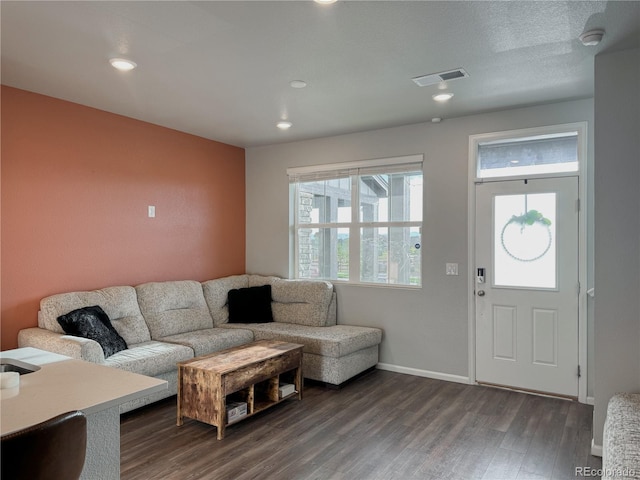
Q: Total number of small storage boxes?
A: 2